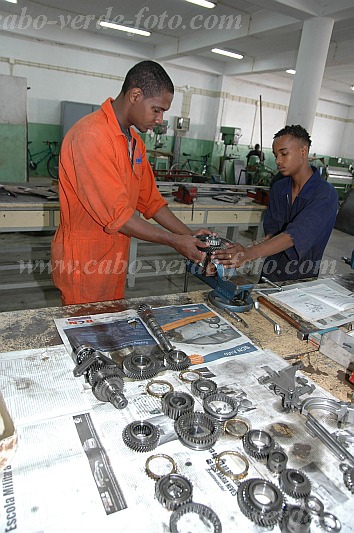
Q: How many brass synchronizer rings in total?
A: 5